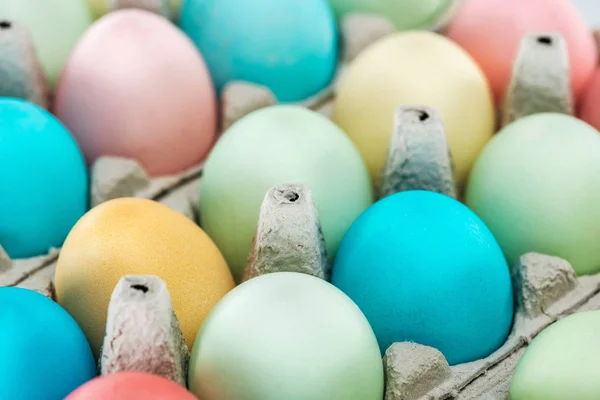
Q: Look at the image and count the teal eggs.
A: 4